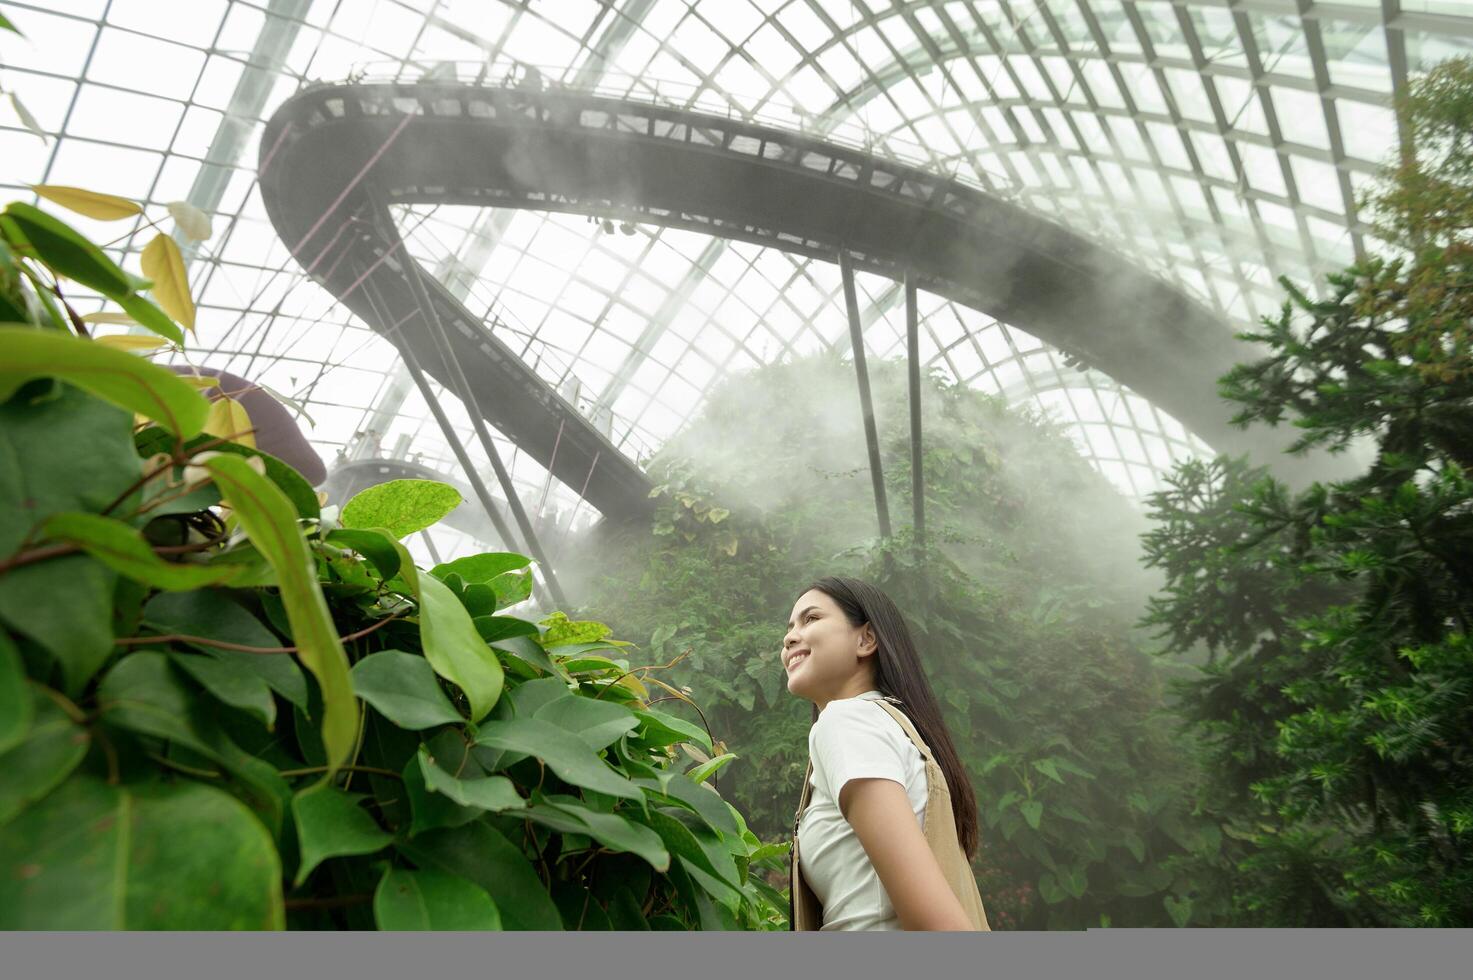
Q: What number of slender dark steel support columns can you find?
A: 4